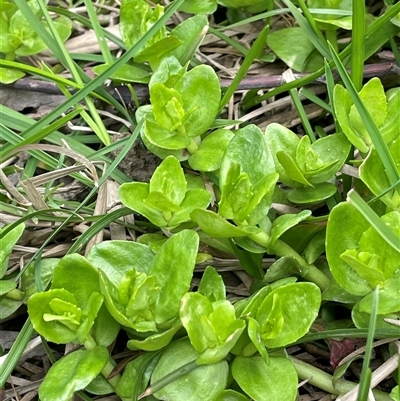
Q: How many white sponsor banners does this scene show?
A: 0